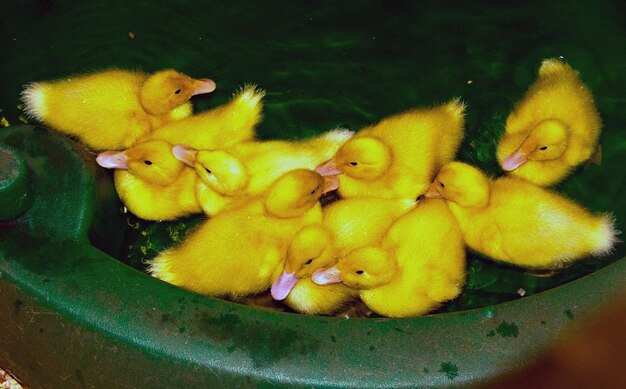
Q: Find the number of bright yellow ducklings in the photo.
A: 9